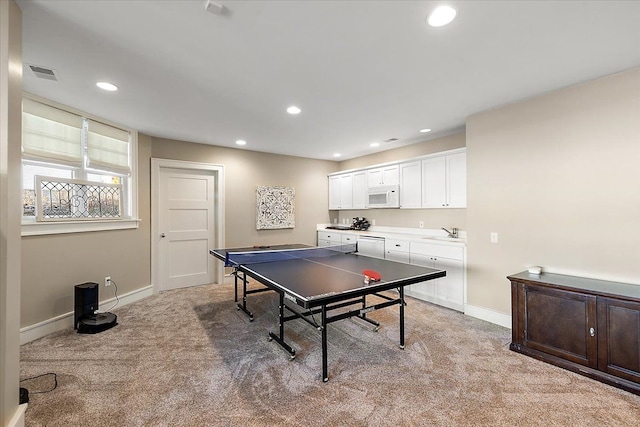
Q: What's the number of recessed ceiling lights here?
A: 7